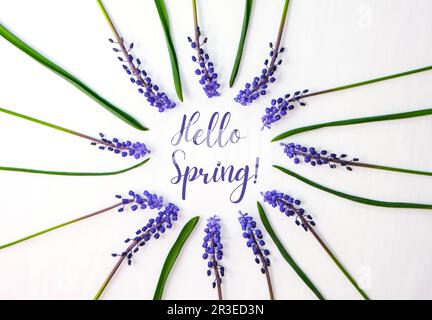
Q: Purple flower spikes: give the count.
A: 11